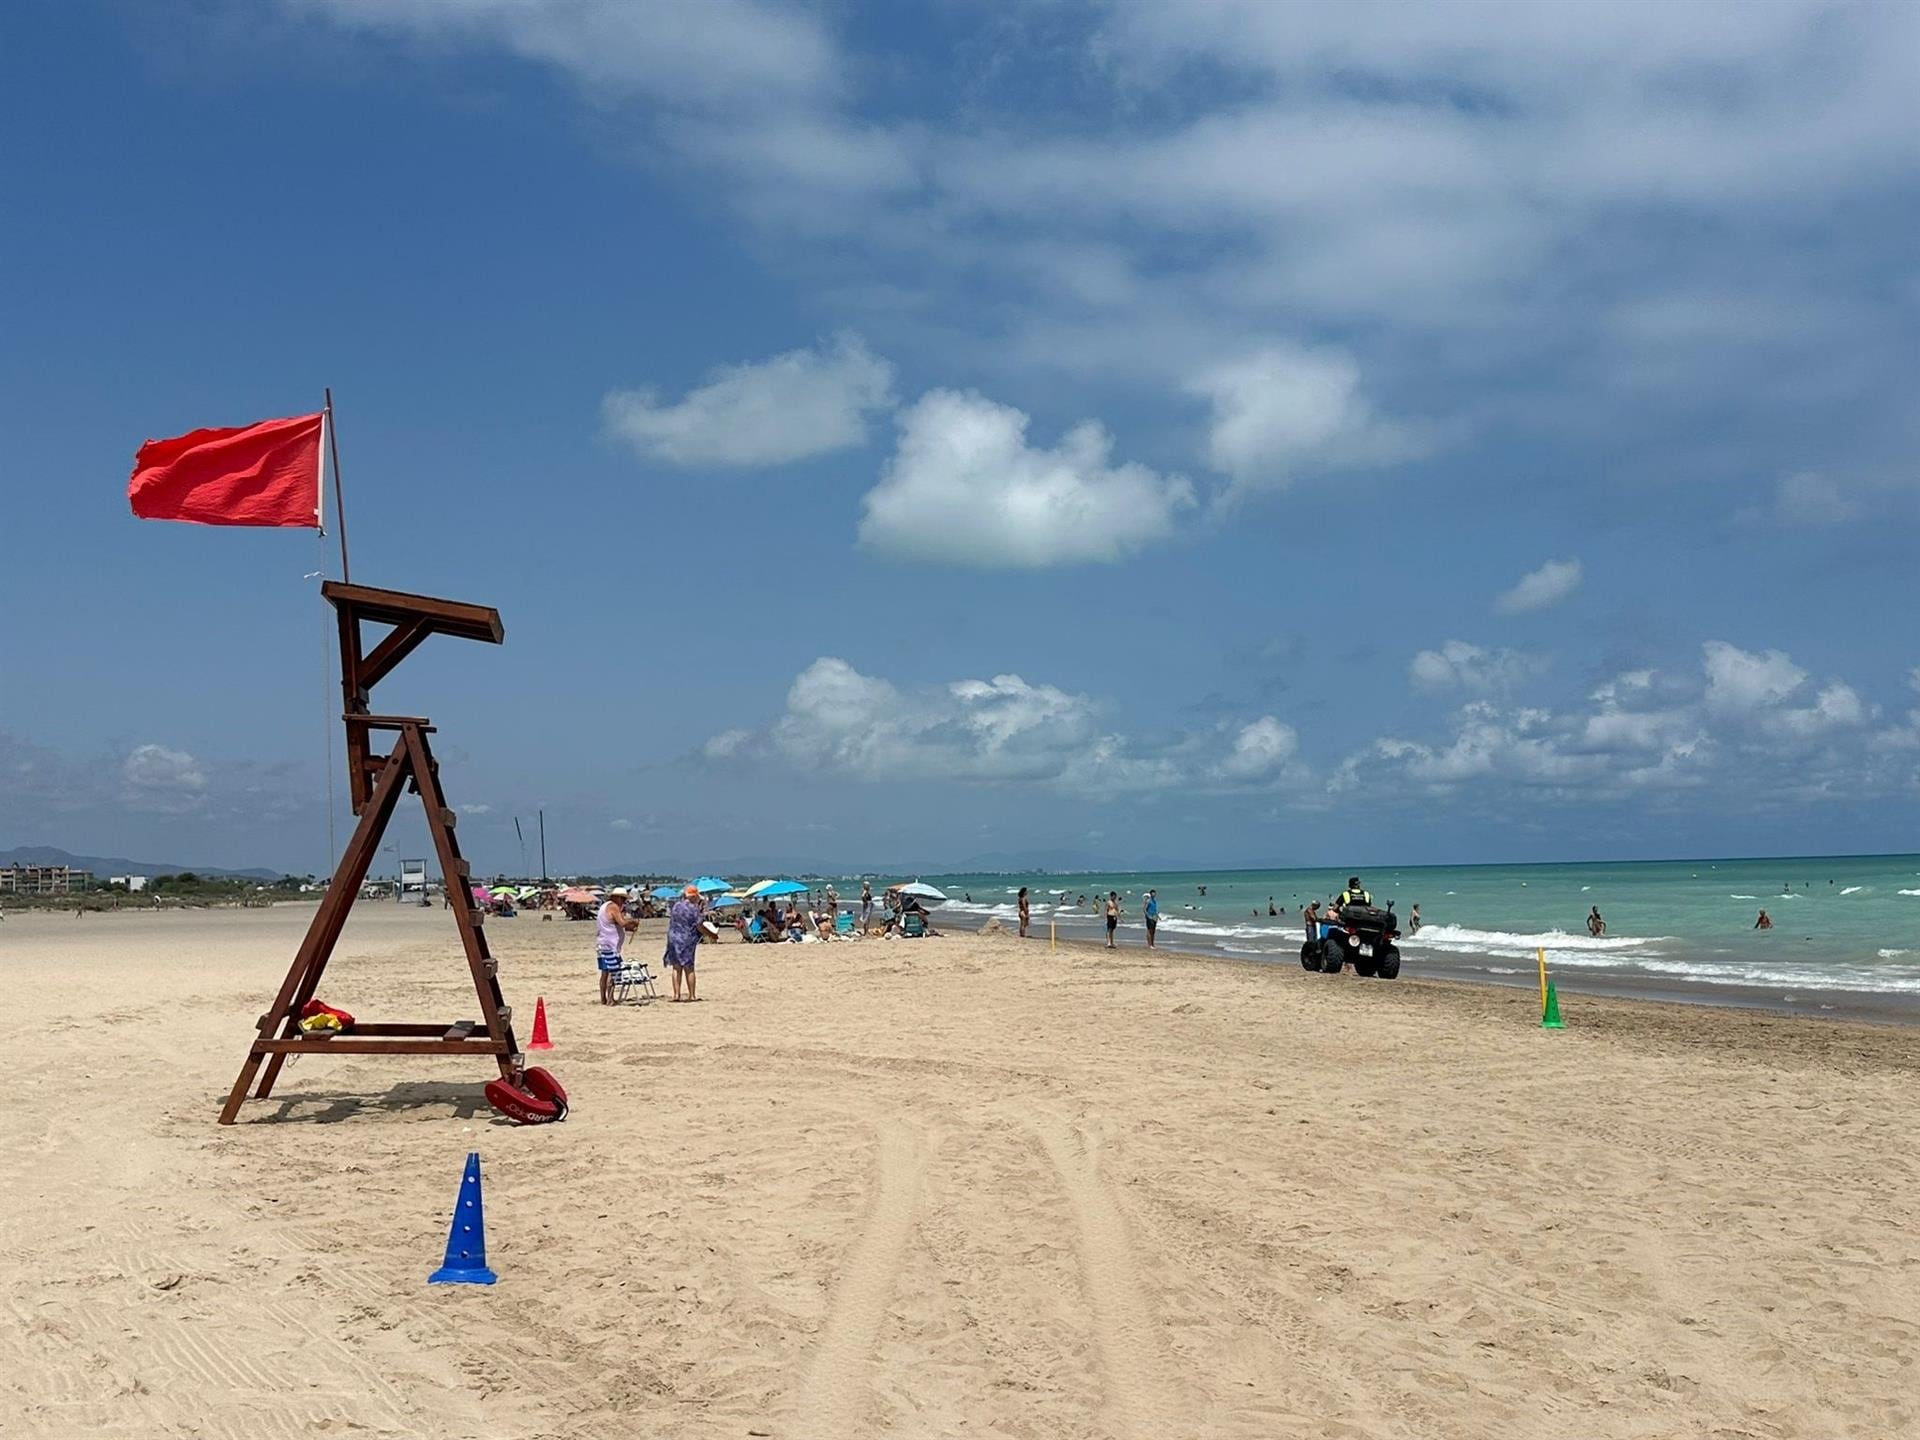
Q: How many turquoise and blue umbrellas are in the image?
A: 4